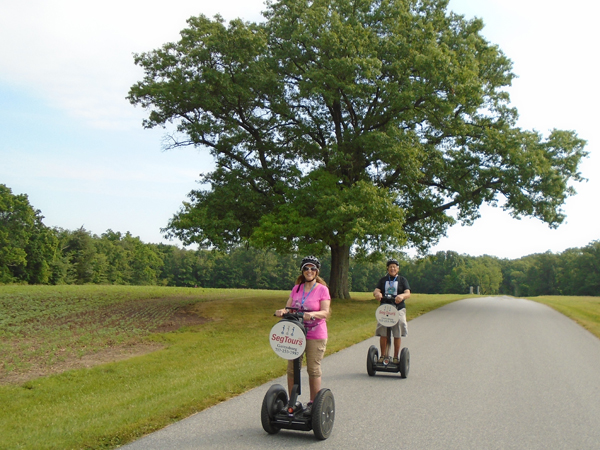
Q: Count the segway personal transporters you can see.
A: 2